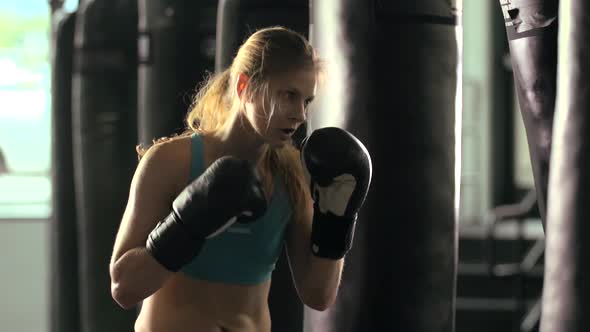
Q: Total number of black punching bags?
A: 7